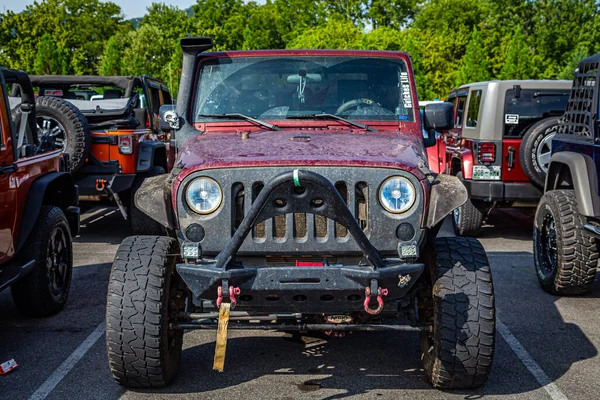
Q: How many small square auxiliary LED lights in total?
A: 2